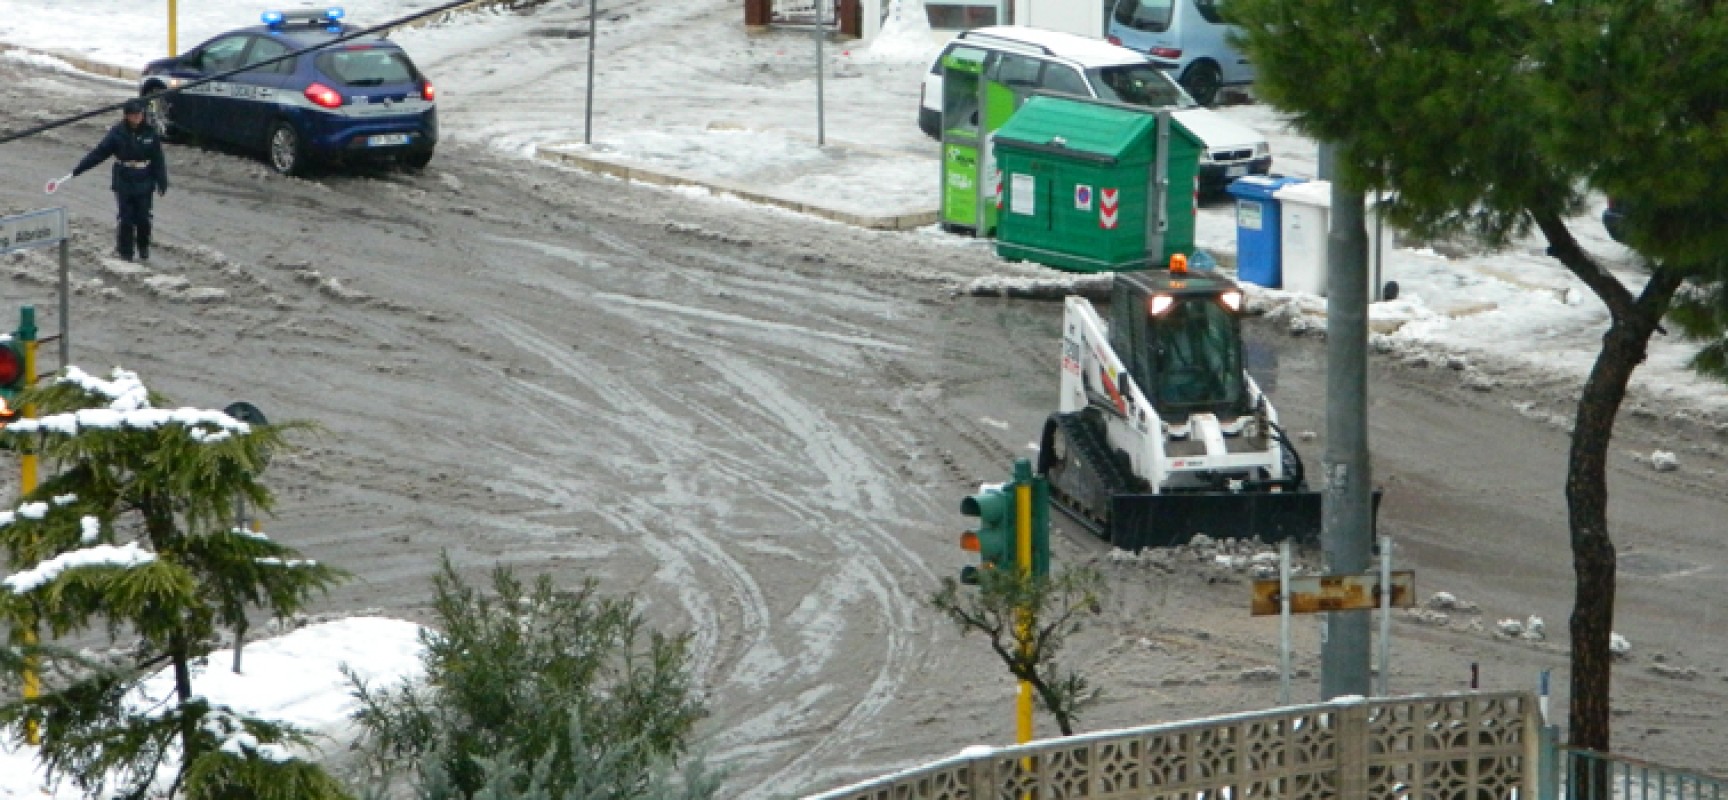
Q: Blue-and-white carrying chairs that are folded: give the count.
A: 0